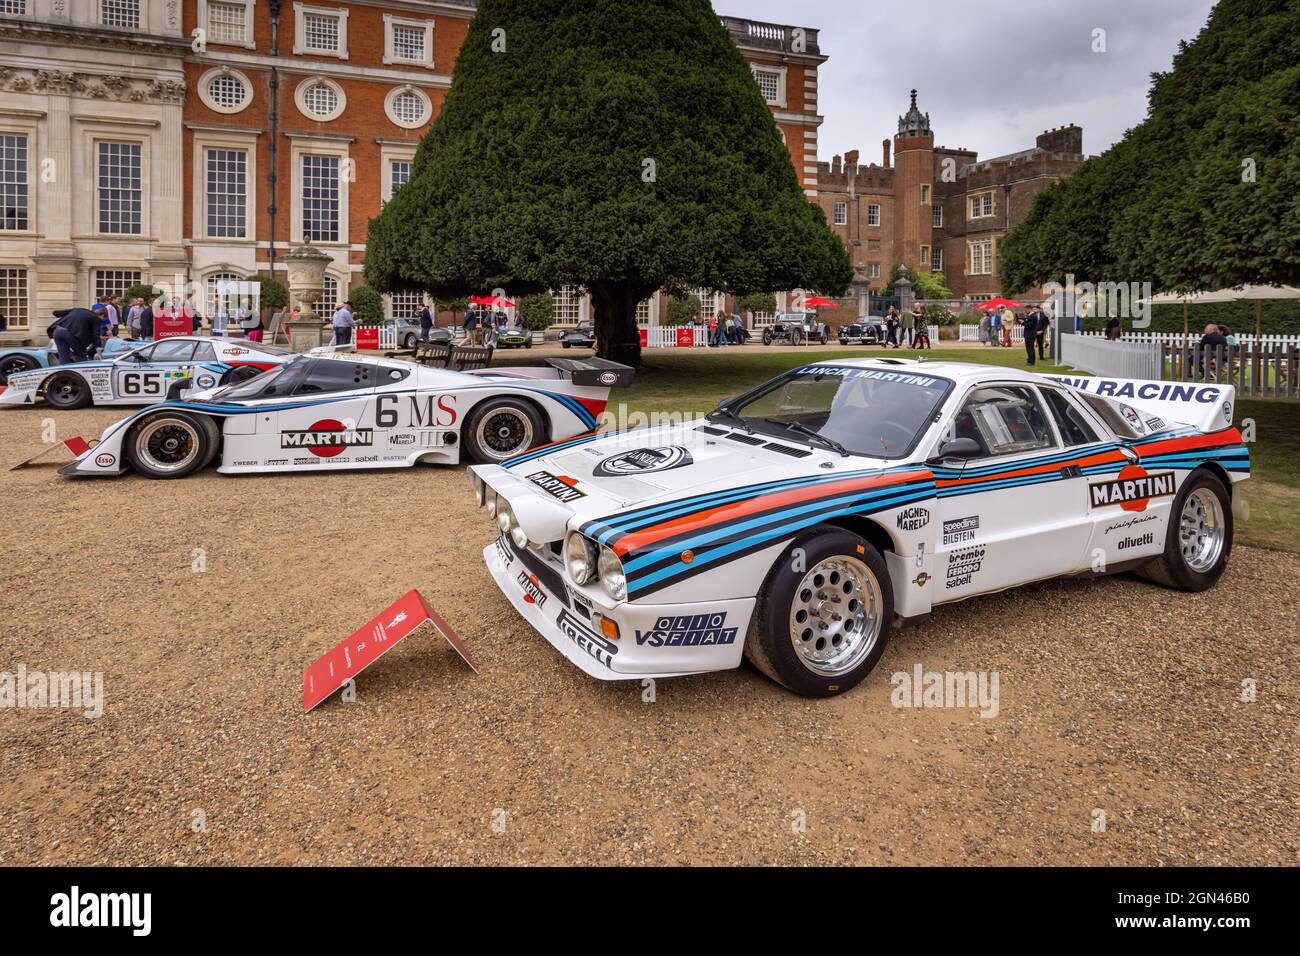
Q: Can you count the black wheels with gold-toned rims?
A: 2